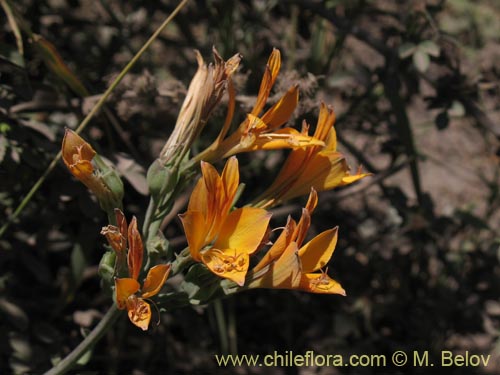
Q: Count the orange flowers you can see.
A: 6